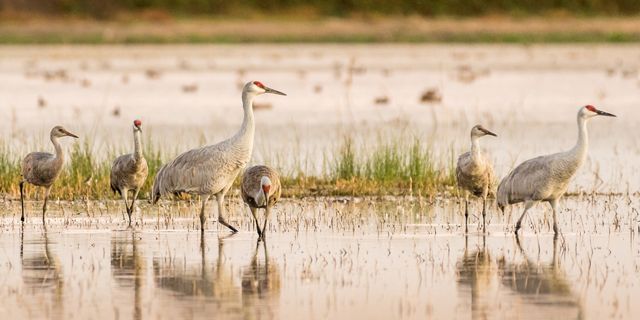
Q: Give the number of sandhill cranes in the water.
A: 6